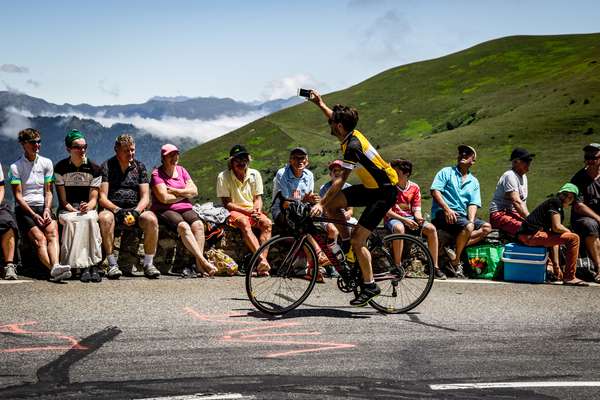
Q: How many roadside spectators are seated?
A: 13